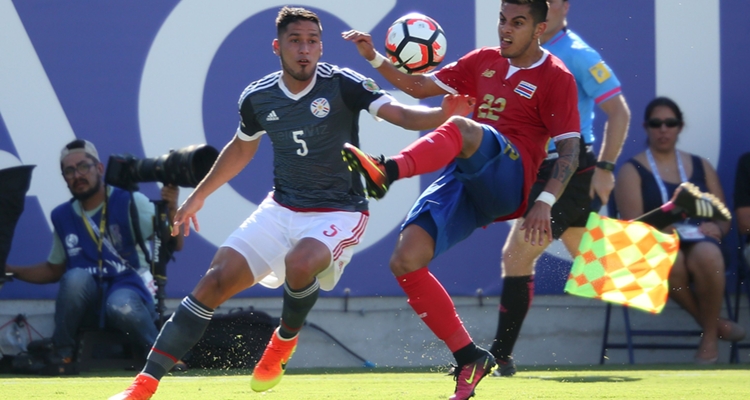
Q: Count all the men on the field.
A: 3